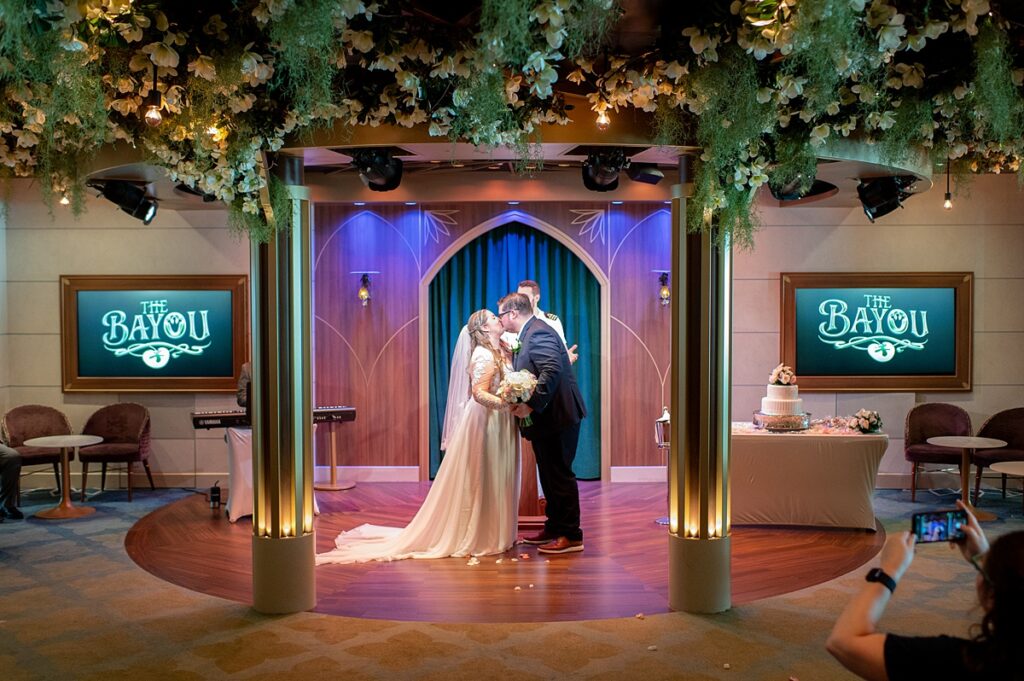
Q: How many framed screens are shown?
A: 2